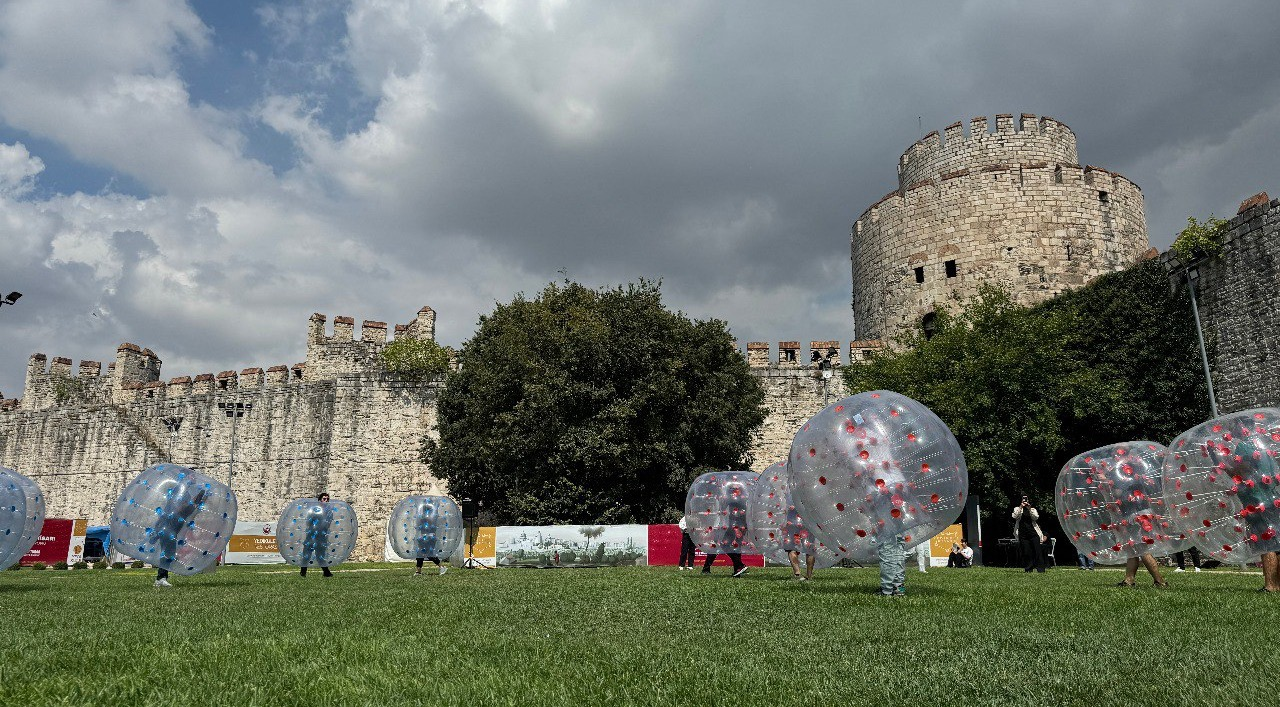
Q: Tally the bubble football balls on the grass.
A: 9